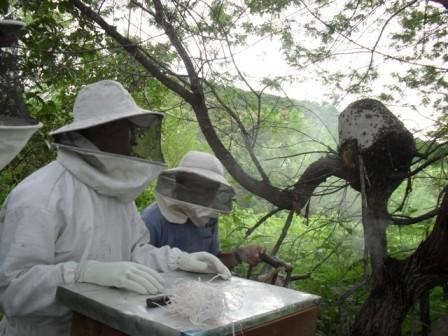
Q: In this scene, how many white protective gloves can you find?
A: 2